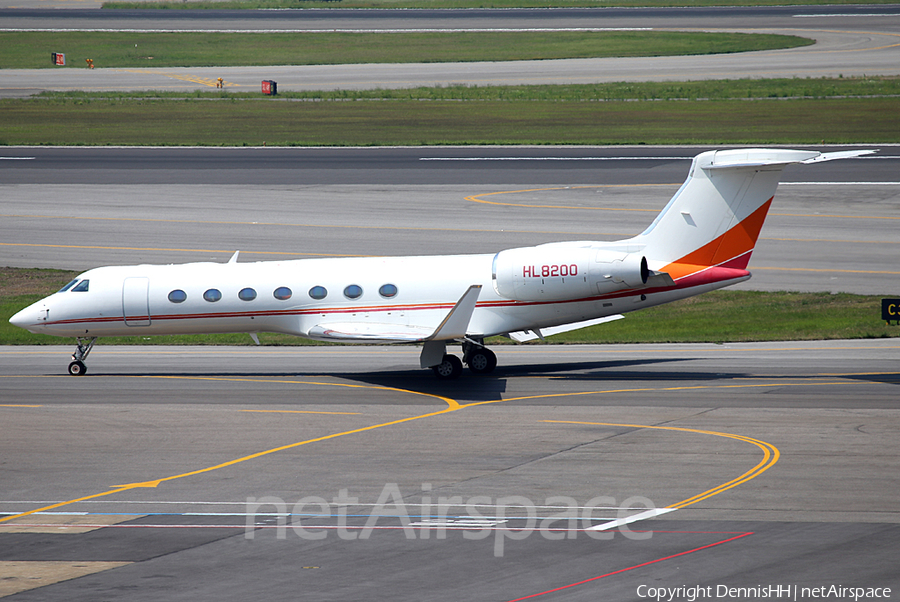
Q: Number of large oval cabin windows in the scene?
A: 7